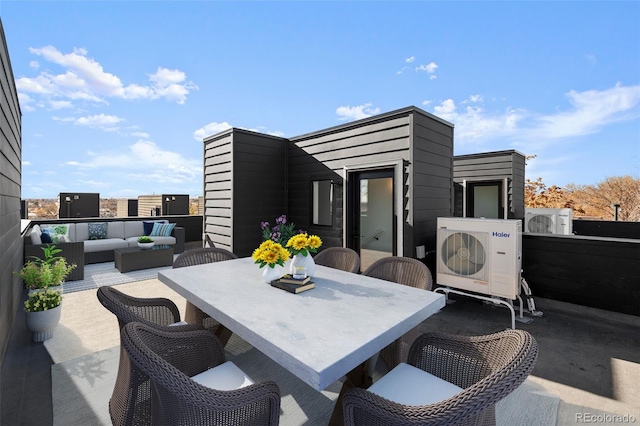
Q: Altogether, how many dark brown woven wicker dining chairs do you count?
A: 6